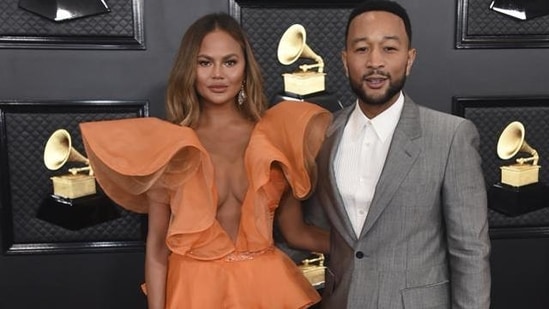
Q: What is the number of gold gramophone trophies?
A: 4